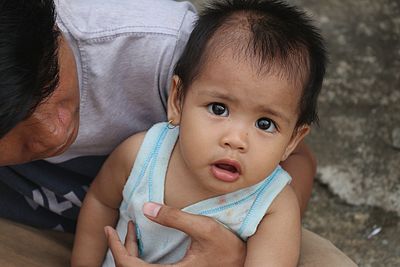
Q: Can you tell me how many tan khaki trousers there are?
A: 1